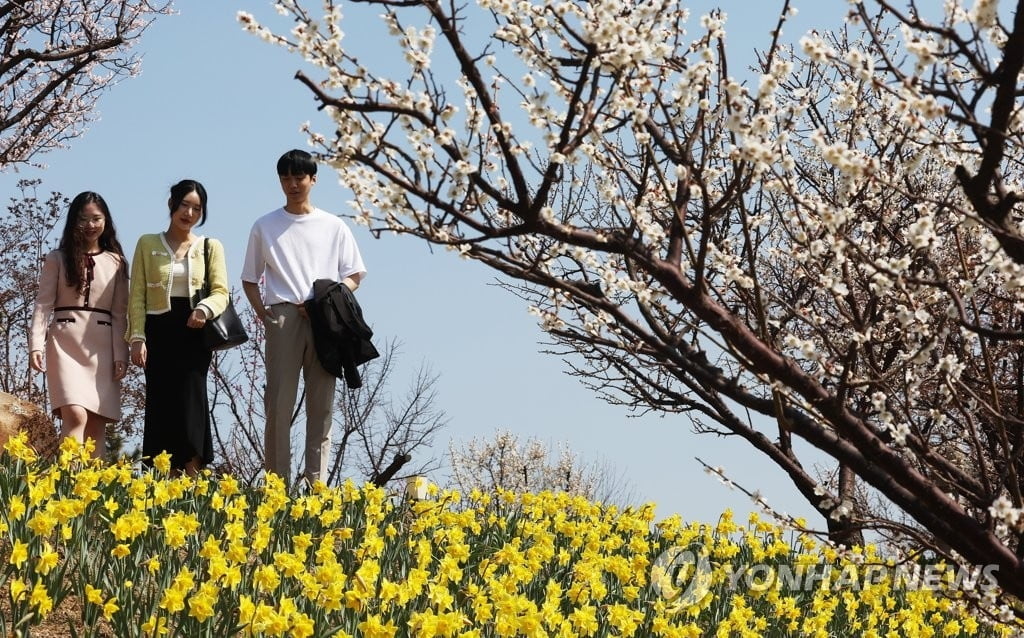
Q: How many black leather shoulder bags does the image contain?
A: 1